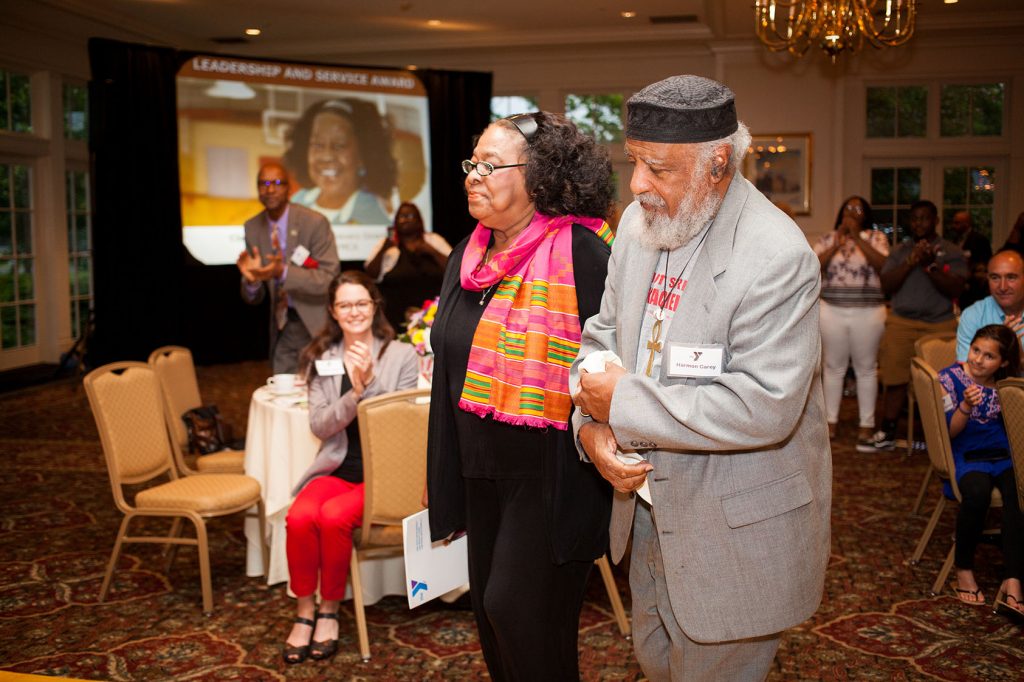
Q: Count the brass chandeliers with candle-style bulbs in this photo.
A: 1